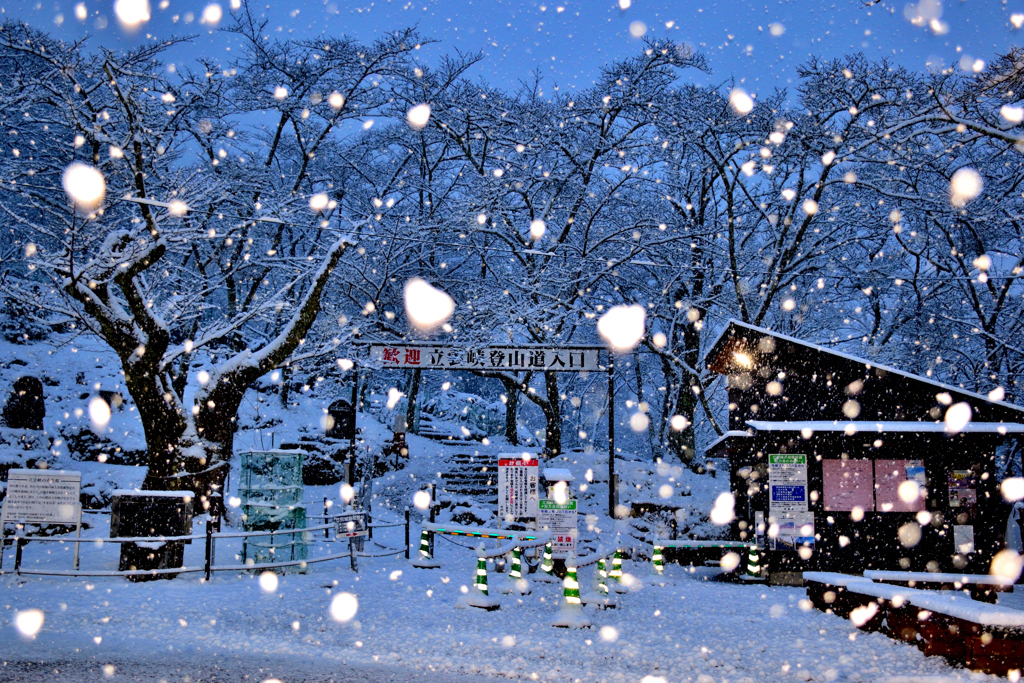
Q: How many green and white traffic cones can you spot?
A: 9